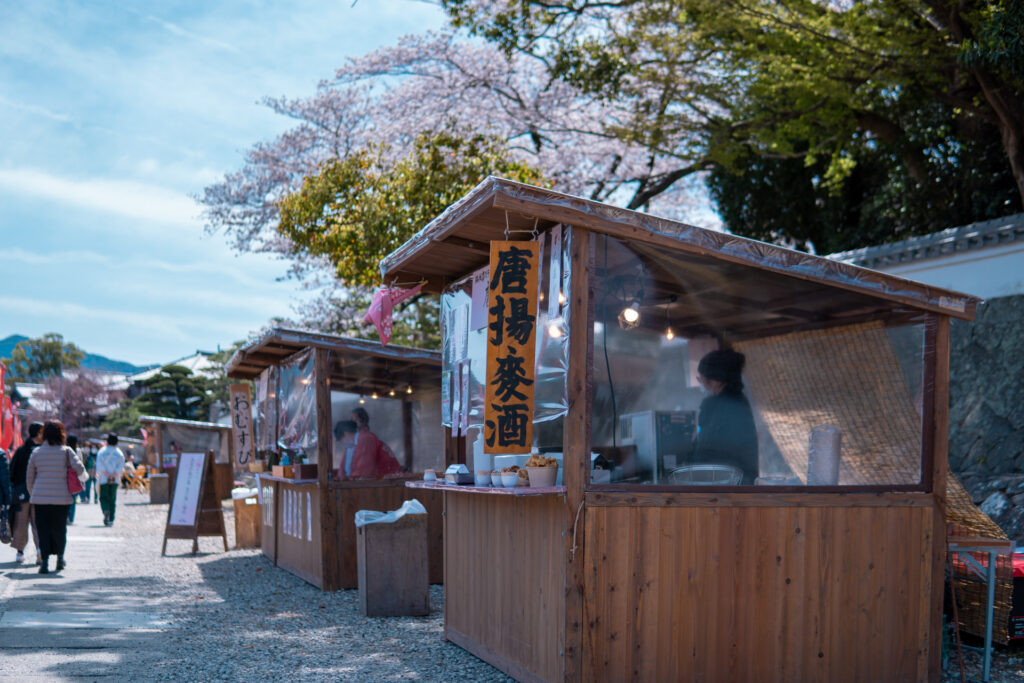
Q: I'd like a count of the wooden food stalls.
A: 3